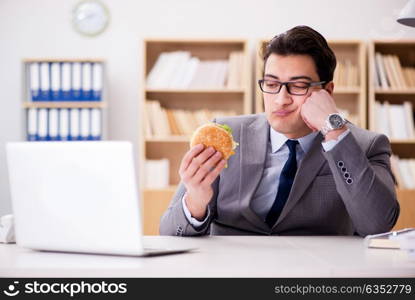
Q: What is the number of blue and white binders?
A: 14